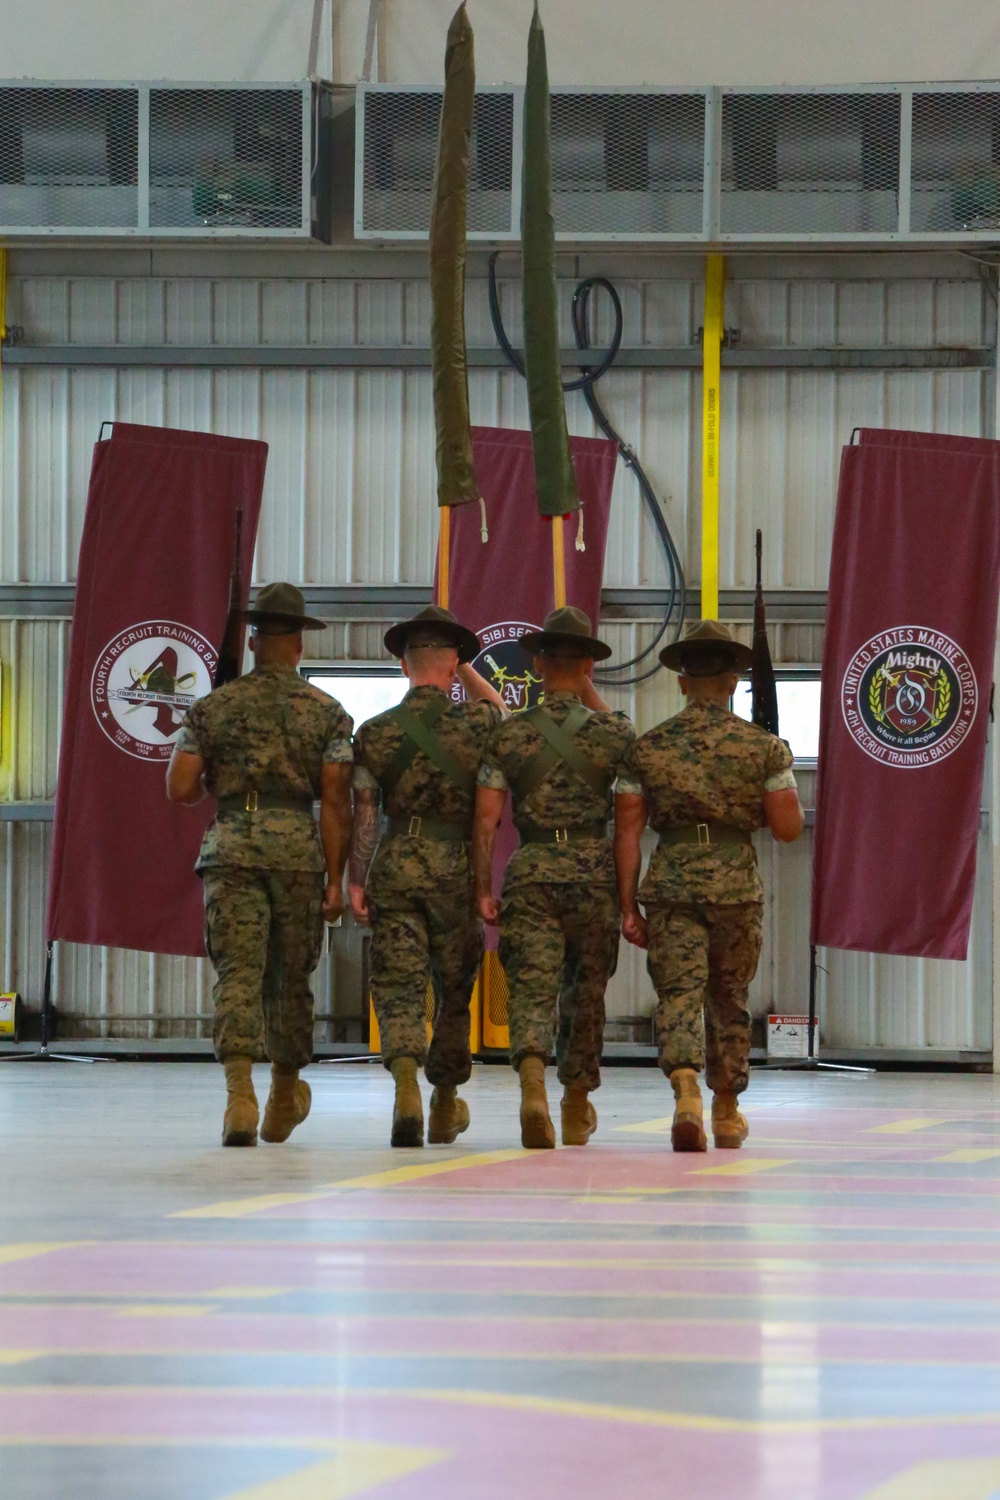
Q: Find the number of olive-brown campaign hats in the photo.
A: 4